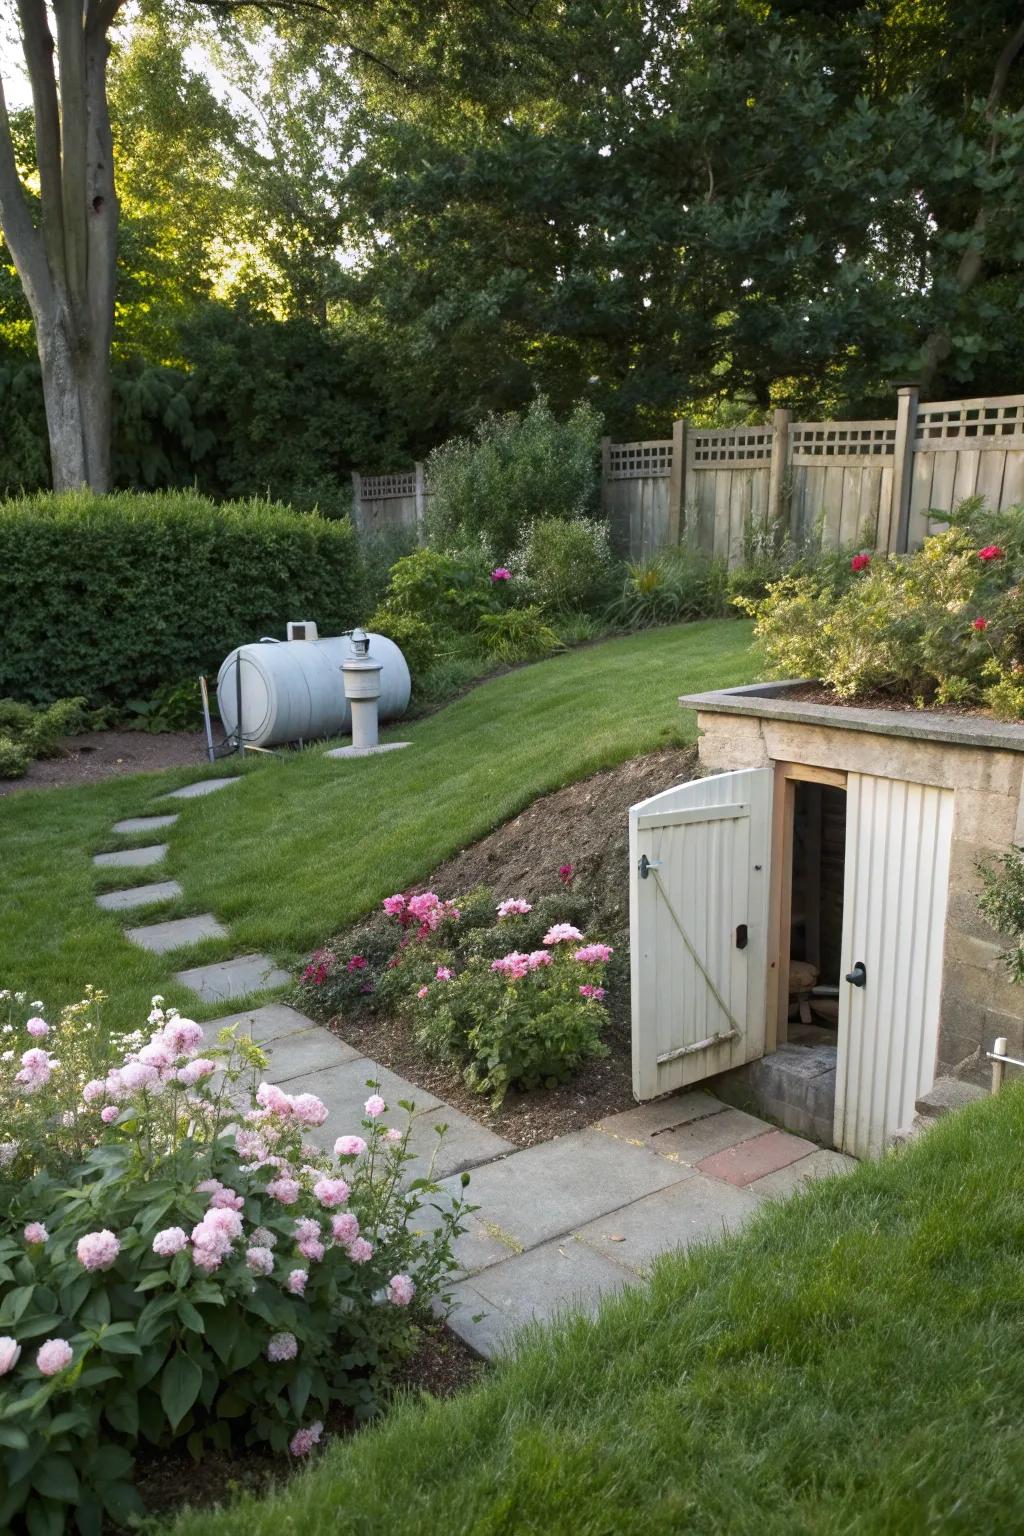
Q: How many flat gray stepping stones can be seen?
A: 6